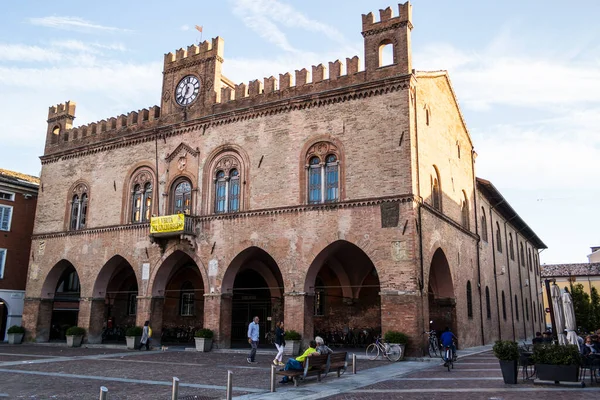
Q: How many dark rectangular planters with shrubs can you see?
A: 2